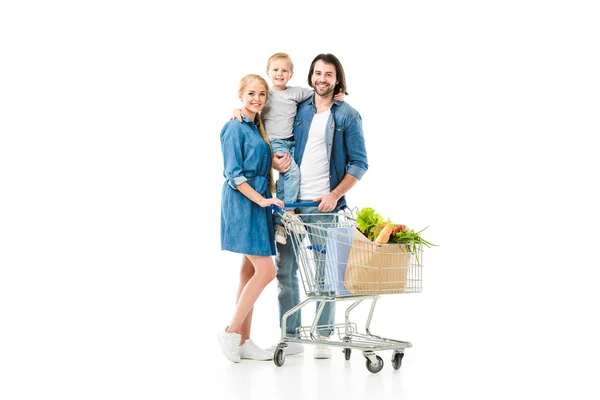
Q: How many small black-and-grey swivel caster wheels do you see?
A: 4